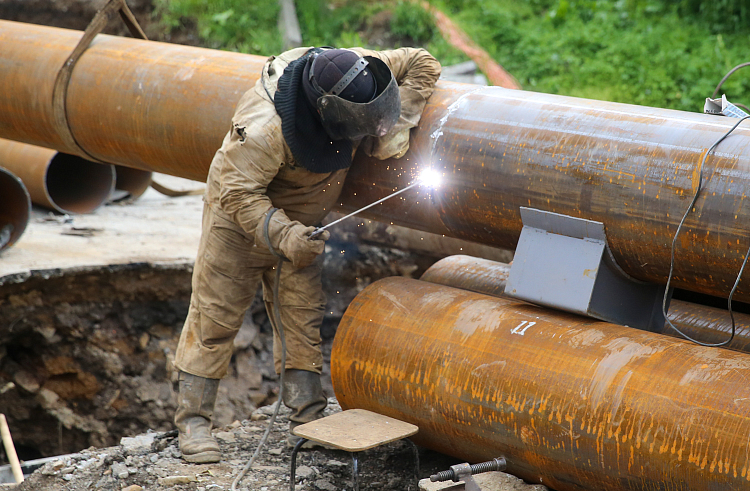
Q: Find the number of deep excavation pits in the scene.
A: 1